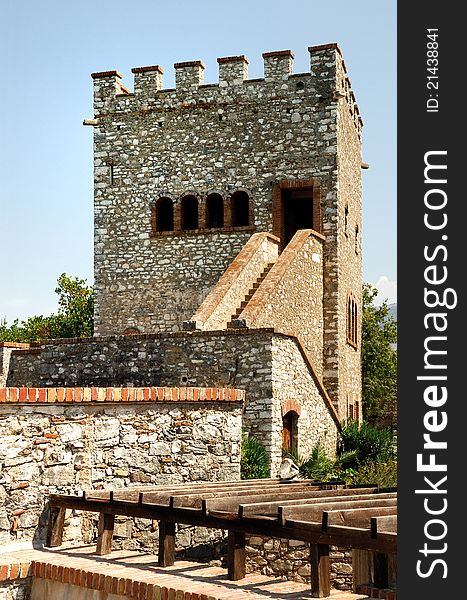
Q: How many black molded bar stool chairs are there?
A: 0